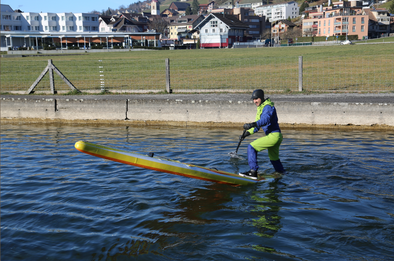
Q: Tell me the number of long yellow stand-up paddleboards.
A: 1